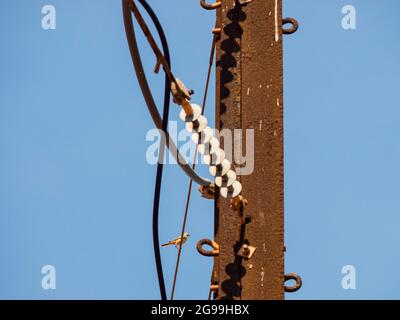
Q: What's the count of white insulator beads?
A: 8